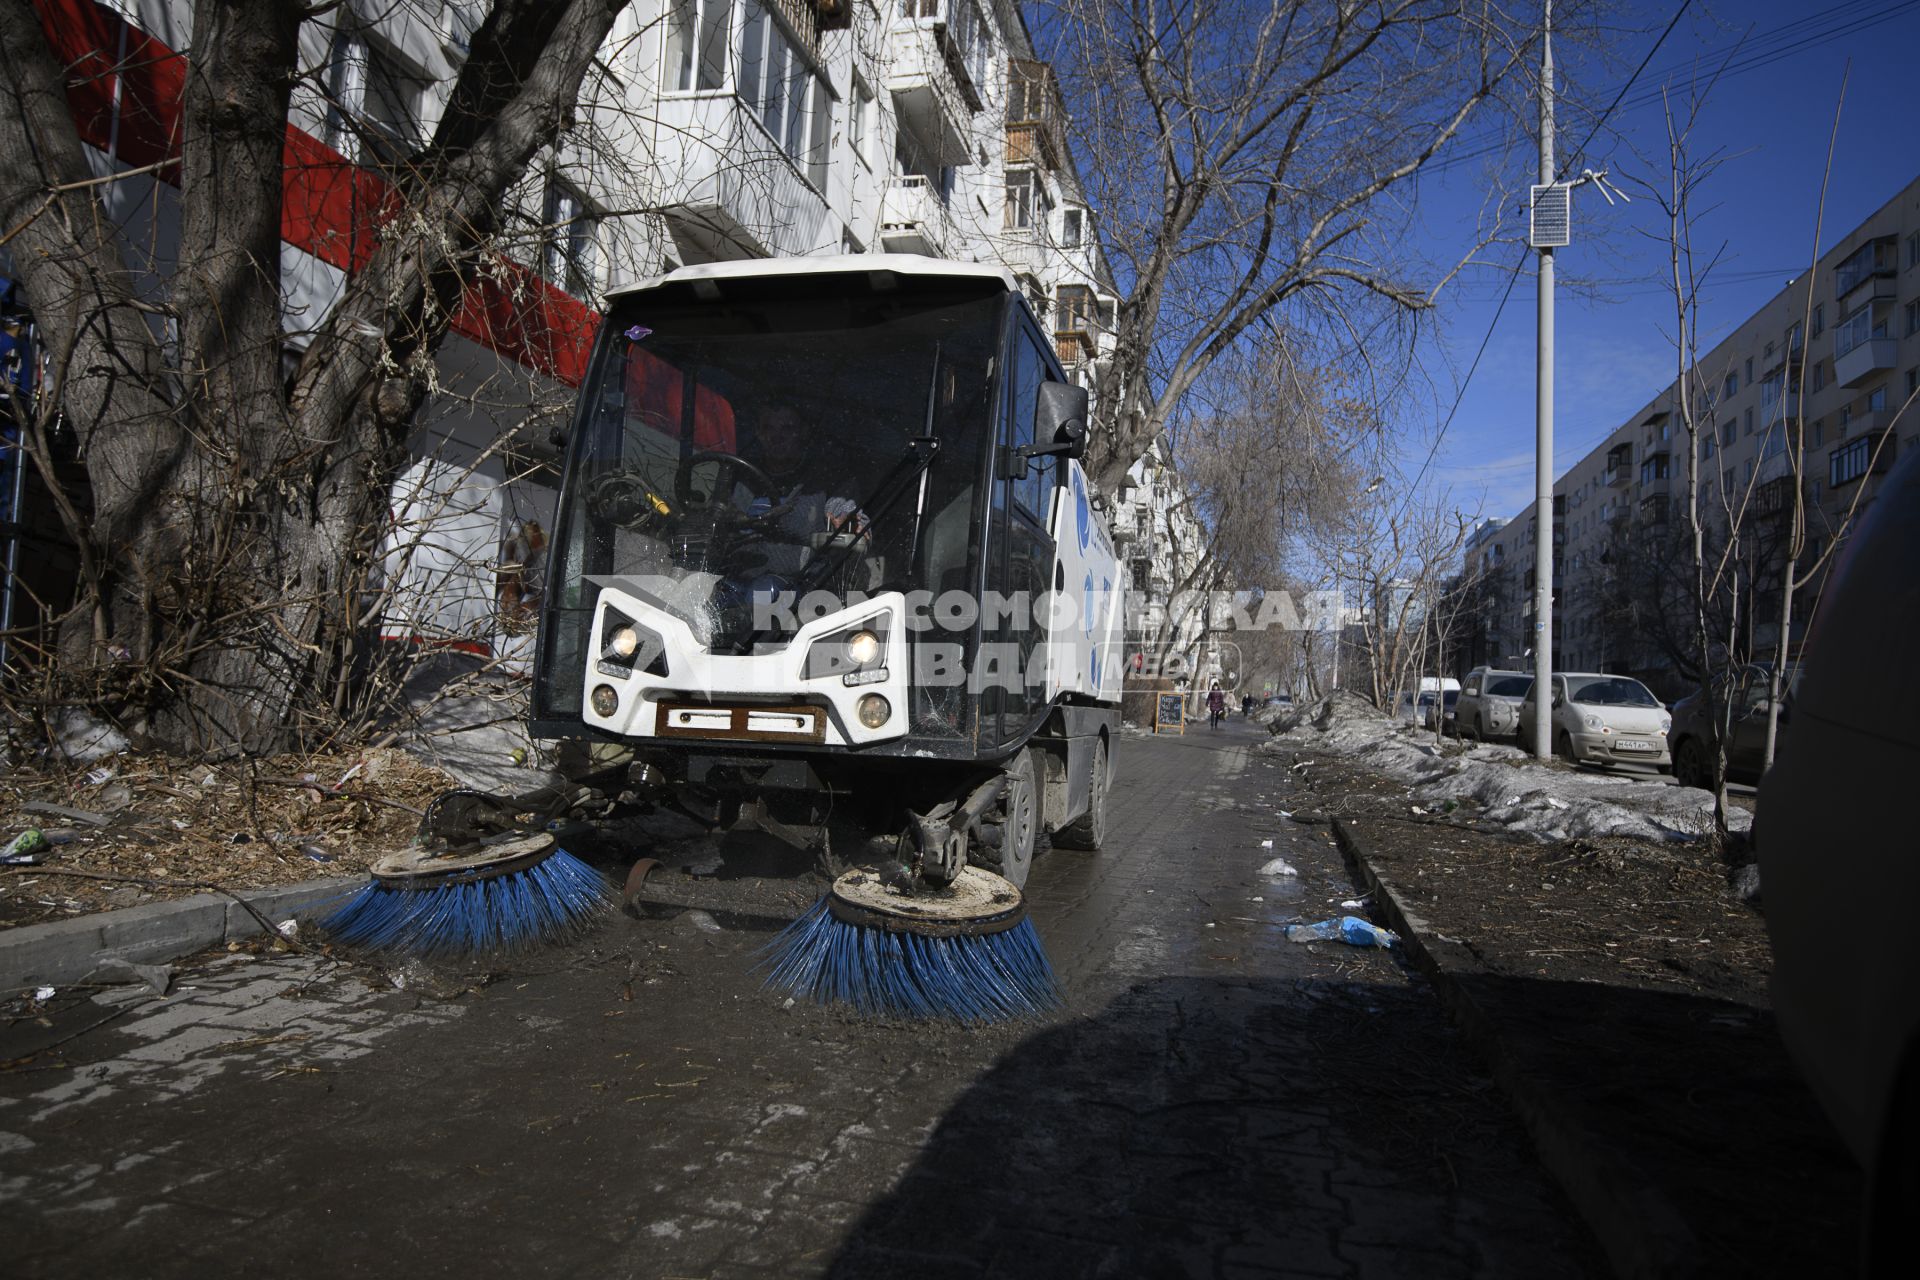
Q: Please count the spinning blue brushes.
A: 2